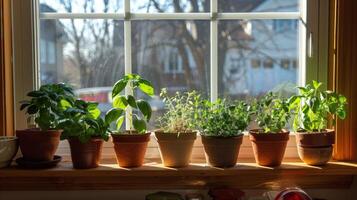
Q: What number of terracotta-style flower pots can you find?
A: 7